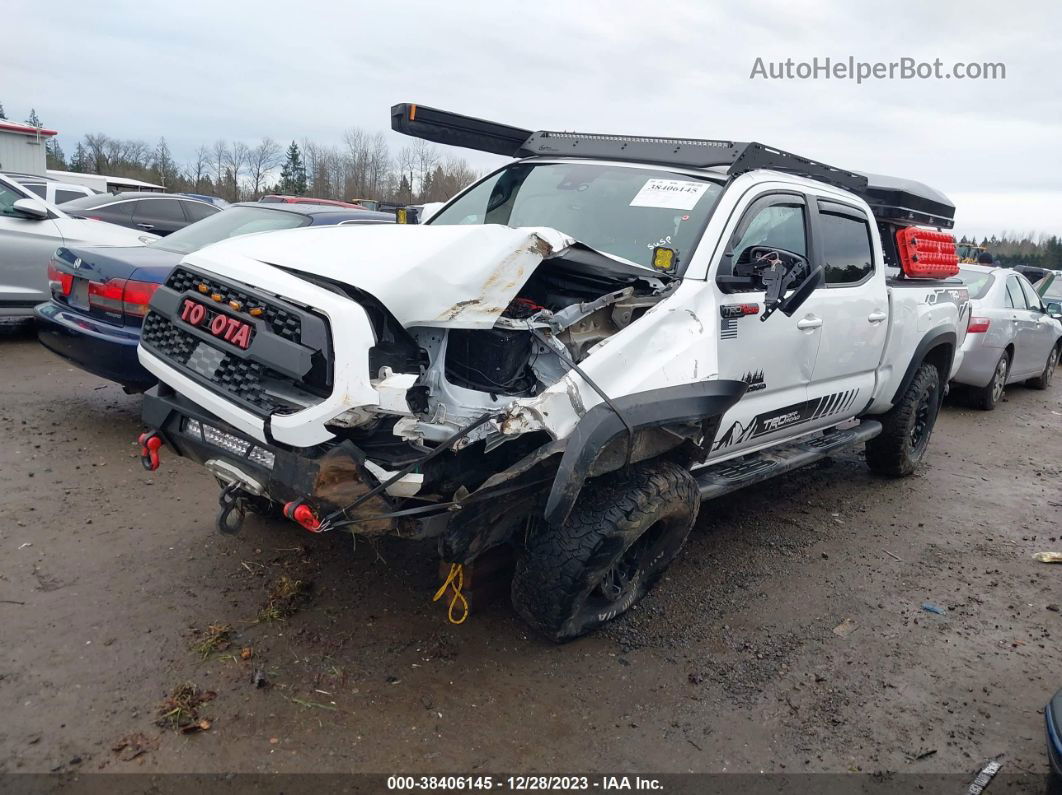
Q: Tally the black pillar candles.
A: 0